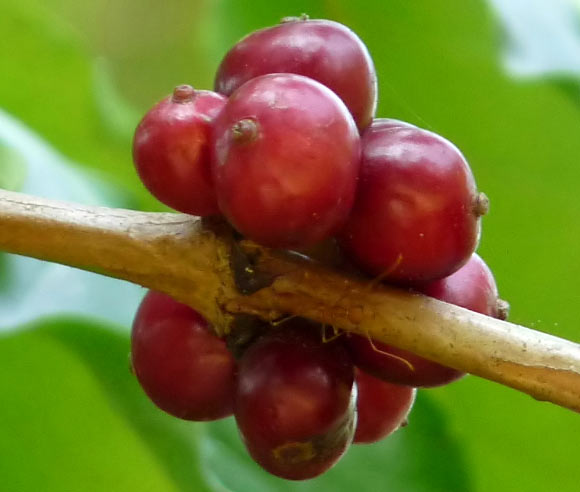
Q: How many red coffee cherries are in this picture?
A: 8